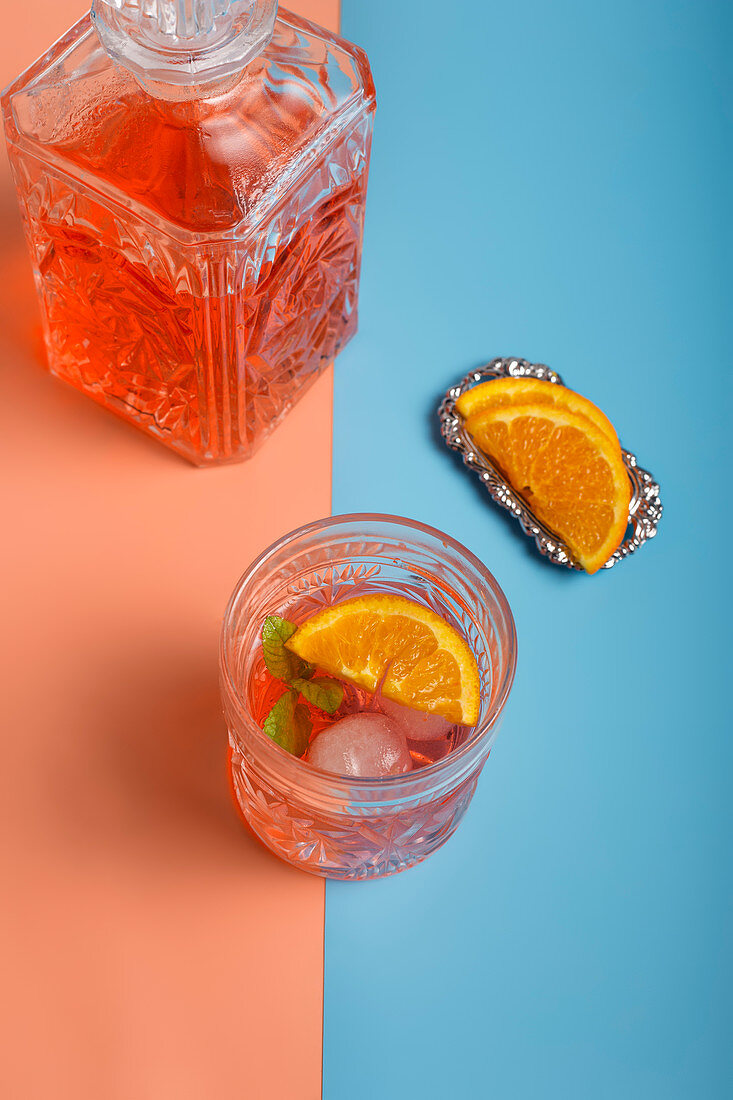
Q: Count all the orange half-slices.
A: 3